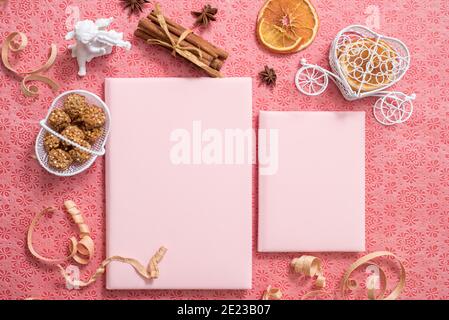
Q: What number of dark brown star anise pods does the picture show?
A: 3